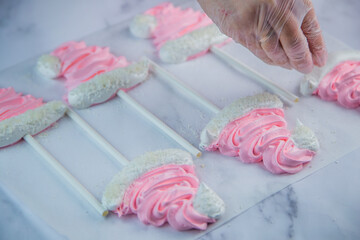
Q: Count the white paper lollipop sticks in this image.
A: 5